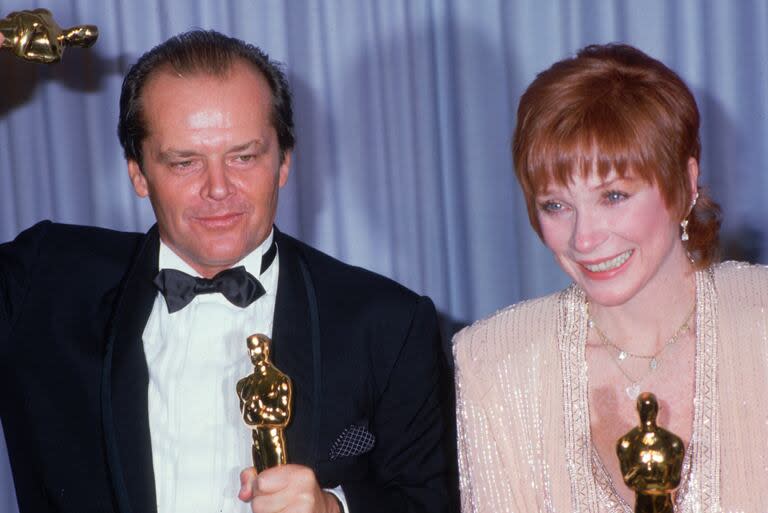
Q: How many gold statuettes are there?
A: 3